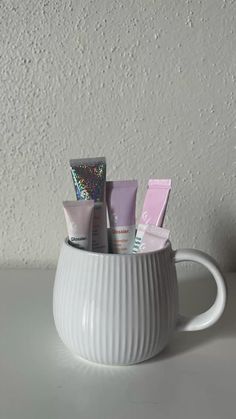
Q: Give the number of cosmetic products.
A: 5